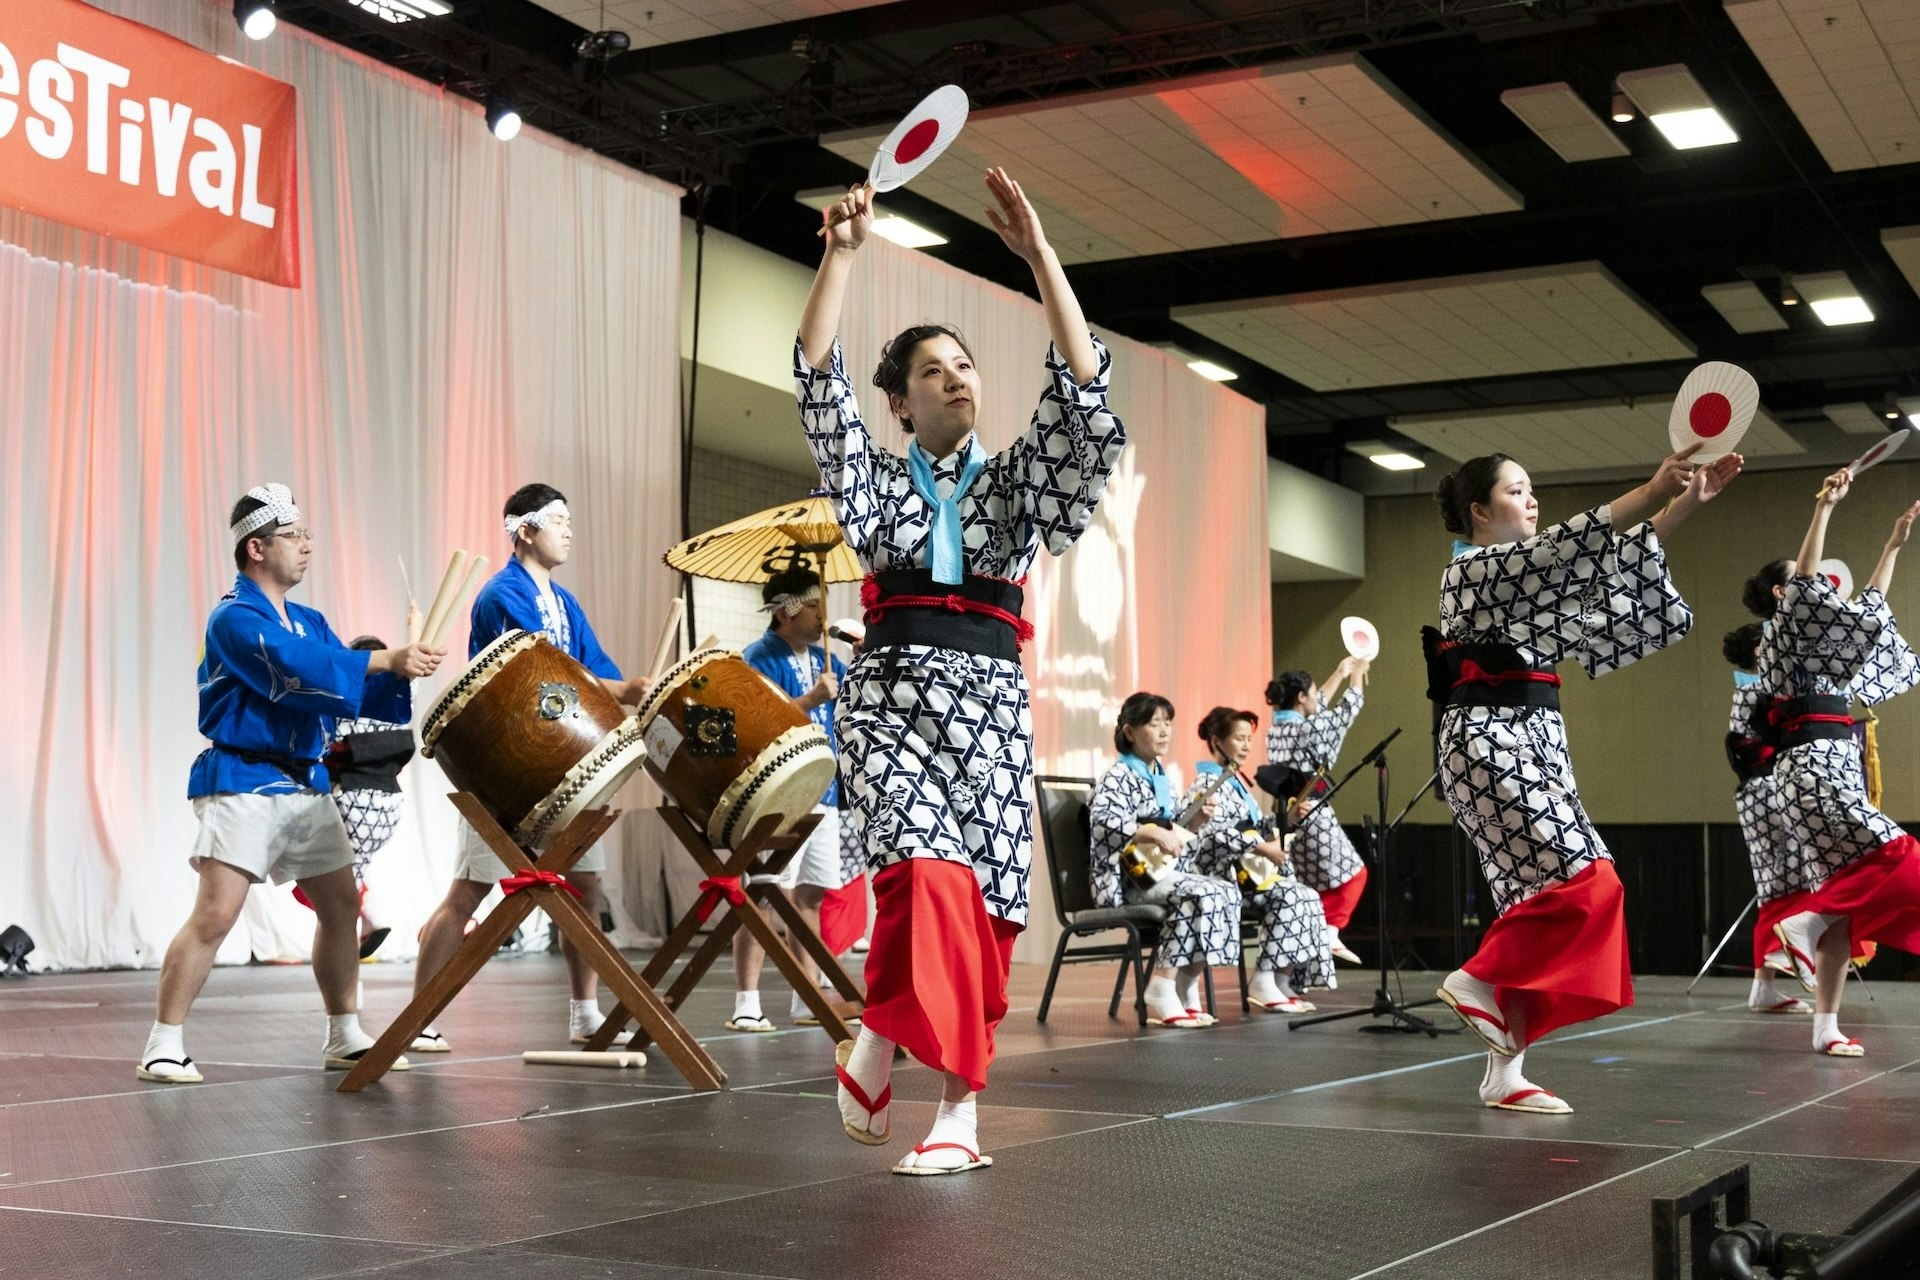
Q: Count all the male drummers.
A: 2